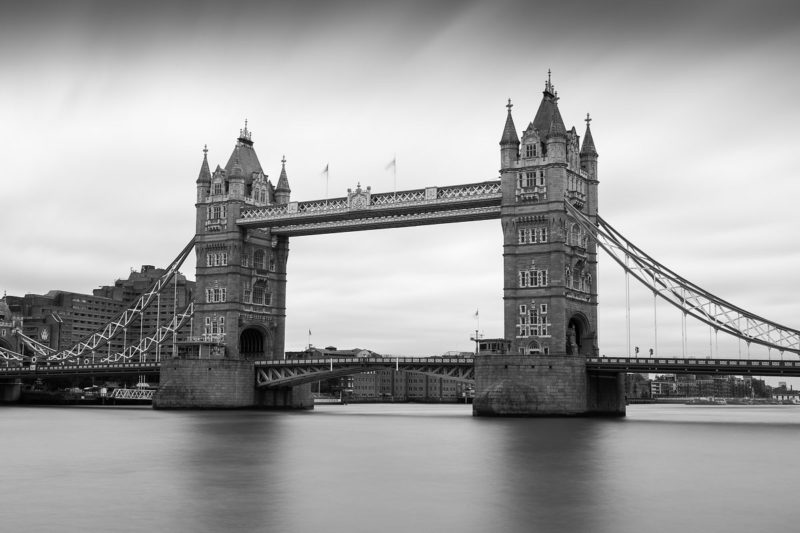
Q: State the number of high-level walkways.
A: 2